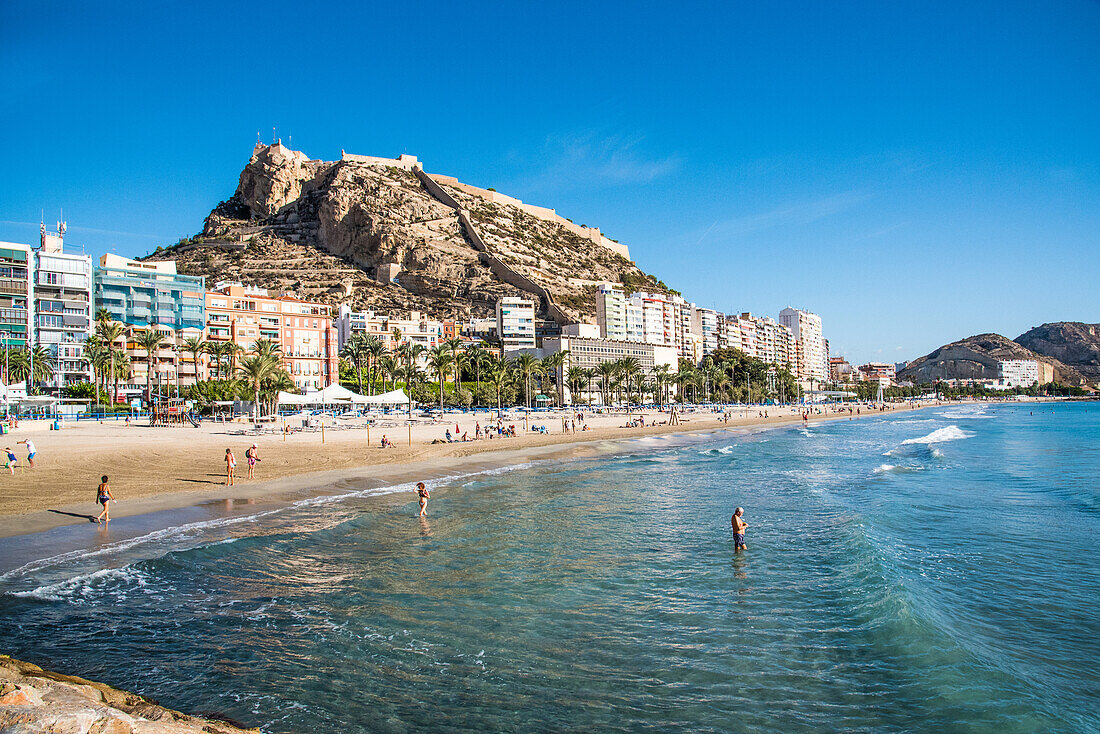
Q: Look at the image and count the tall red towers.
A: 0